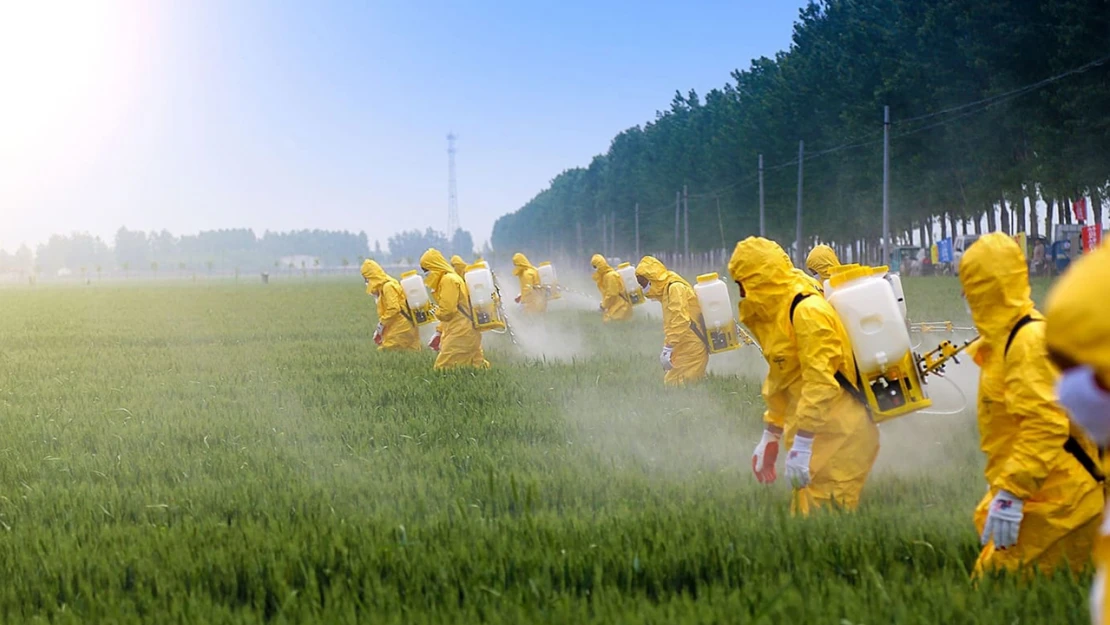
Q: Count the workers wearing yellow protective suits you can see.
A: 10